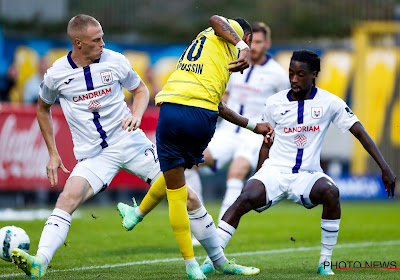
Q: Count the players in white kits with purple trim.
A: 3